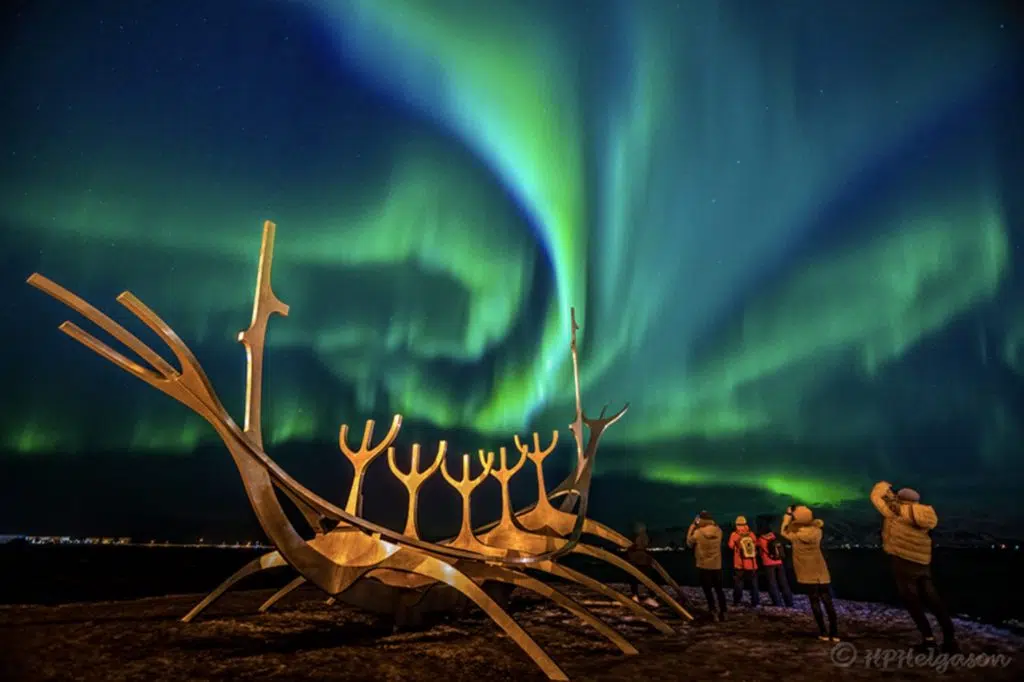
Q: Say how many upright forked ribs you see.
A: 5